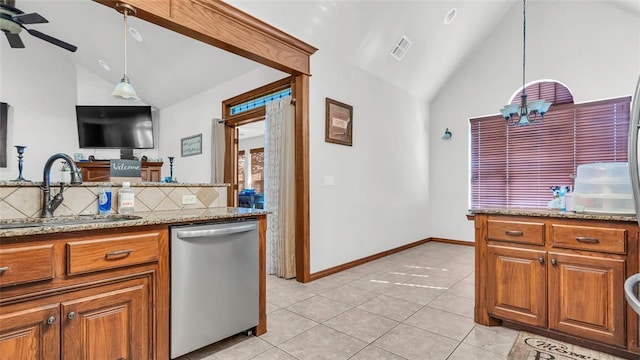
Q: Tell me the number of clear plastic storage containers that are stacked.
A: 3